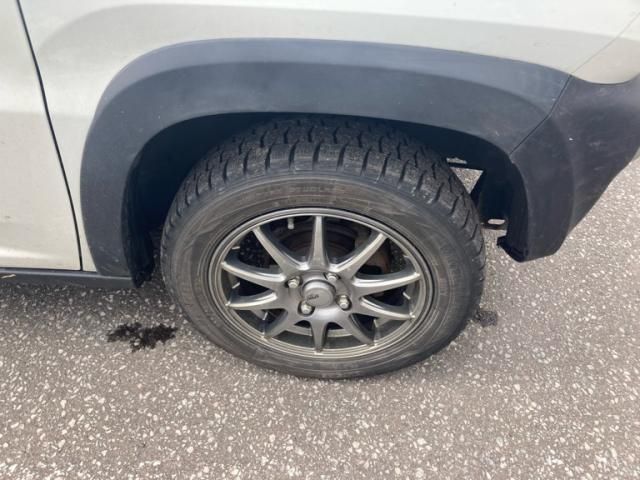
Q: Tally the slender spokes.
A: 10